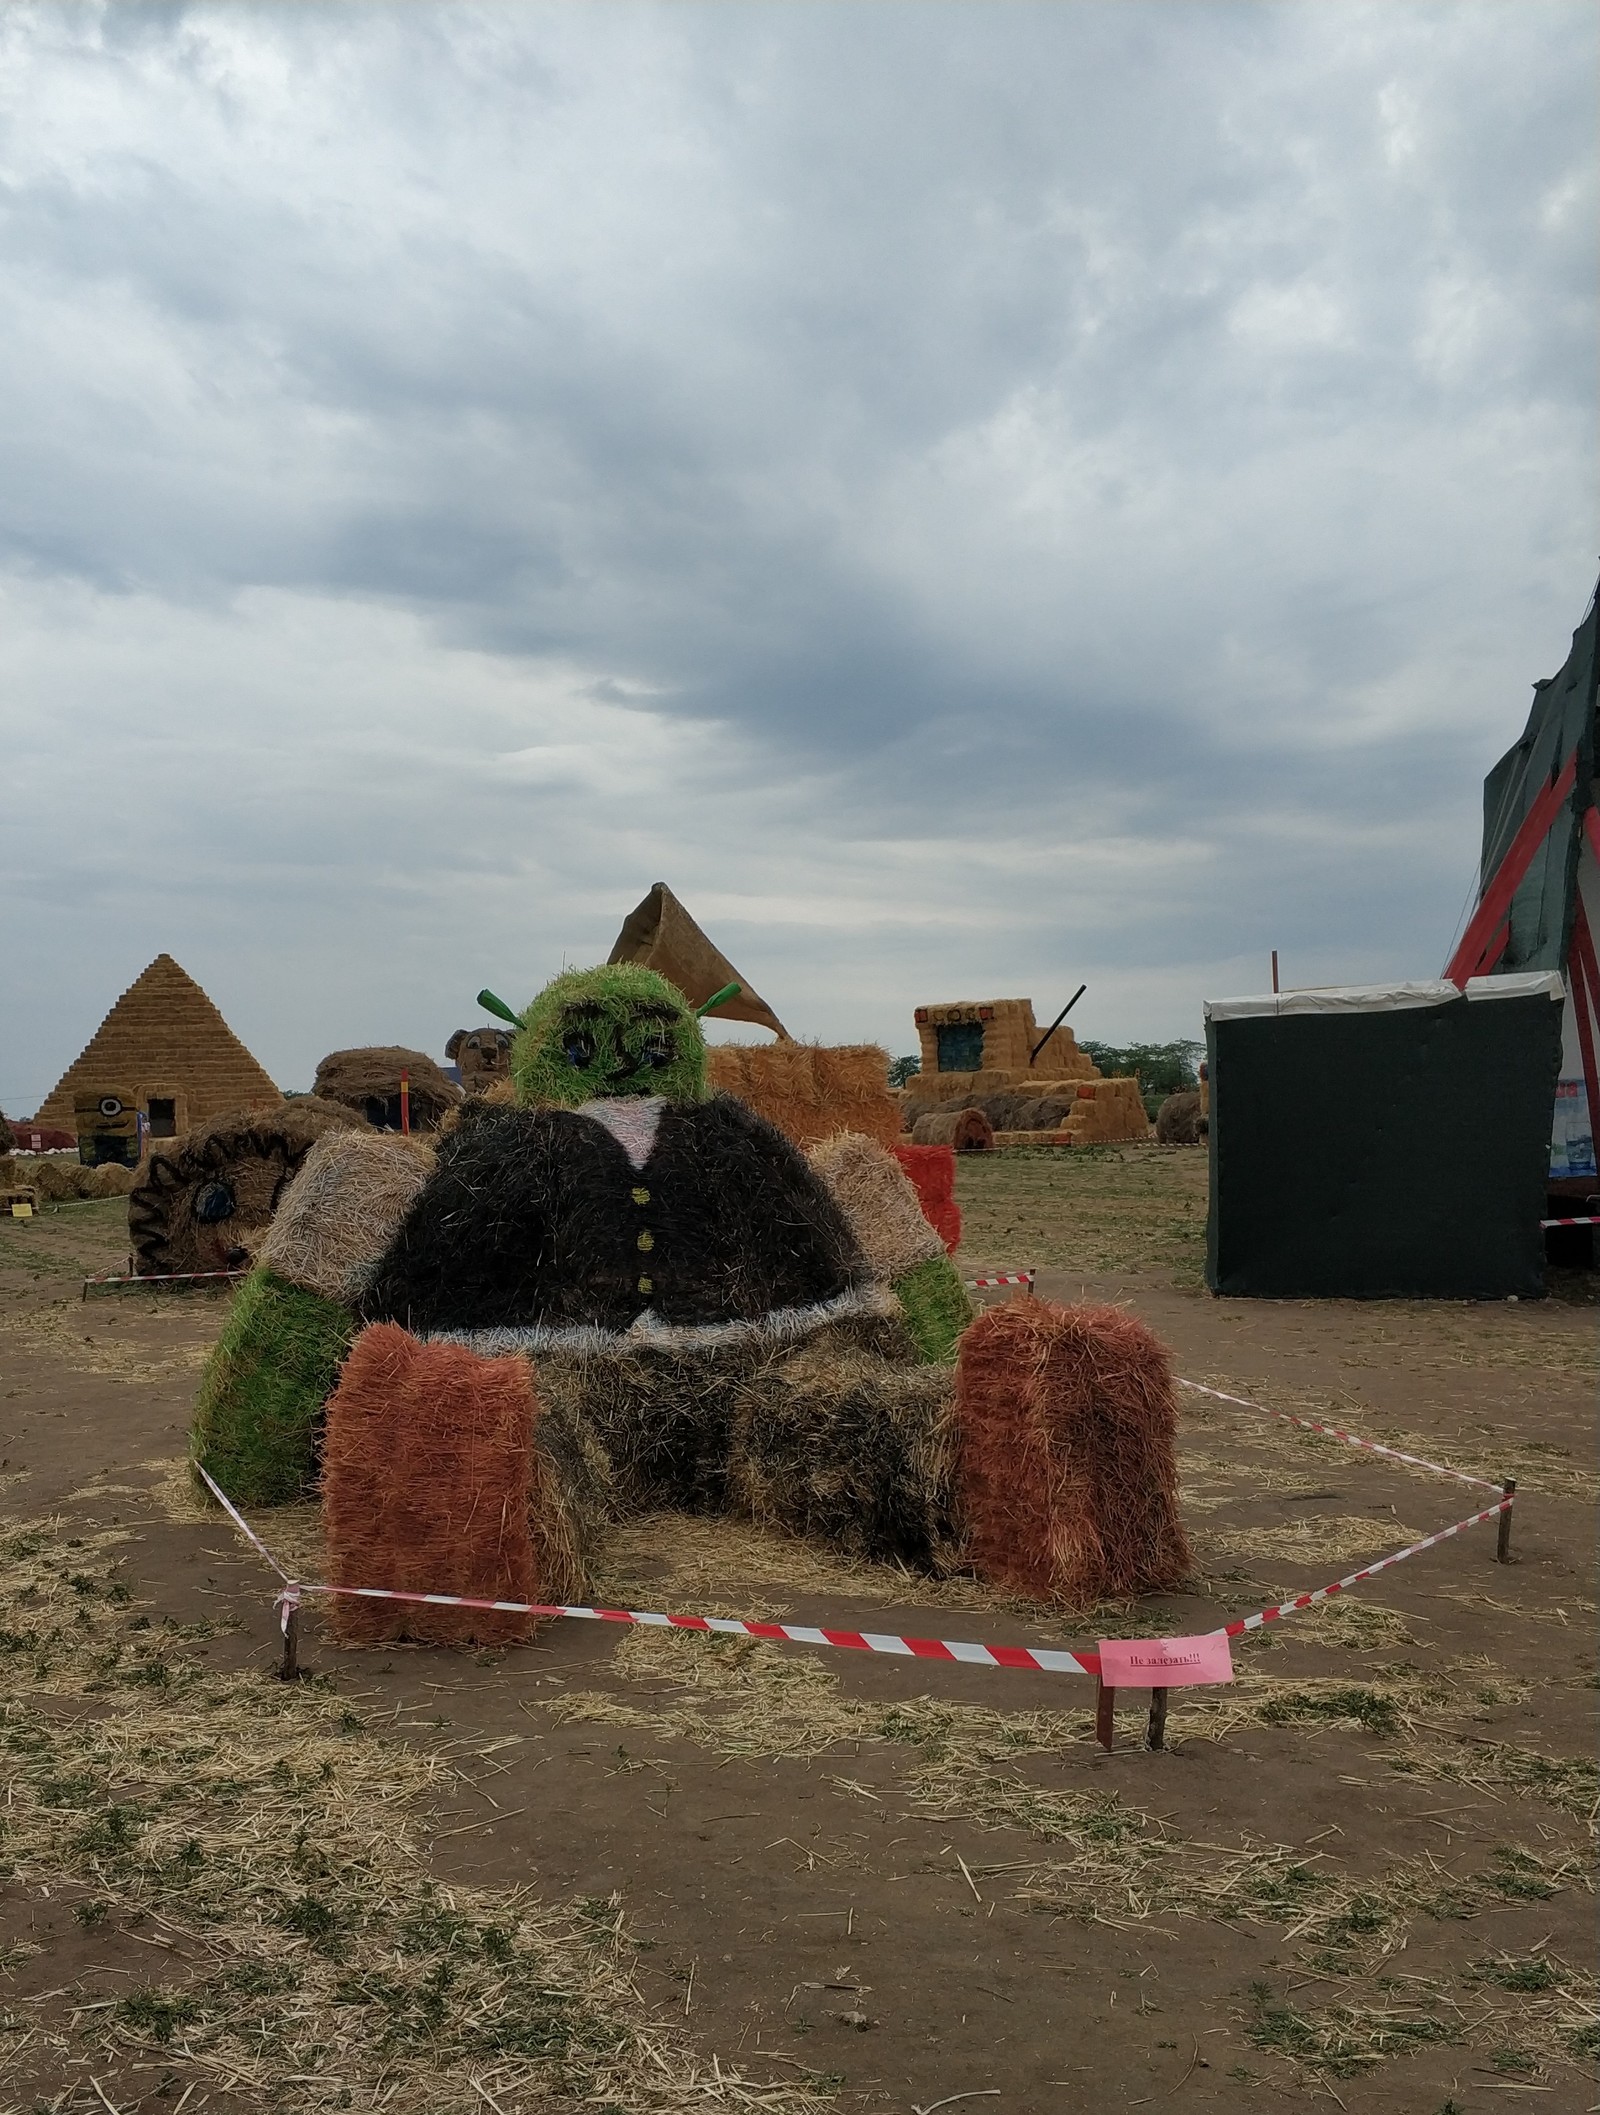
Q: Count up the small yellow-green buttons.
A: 3